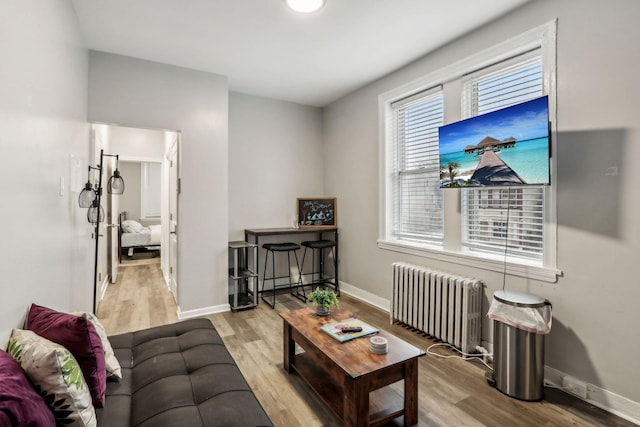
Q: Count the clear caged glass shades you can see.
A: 3